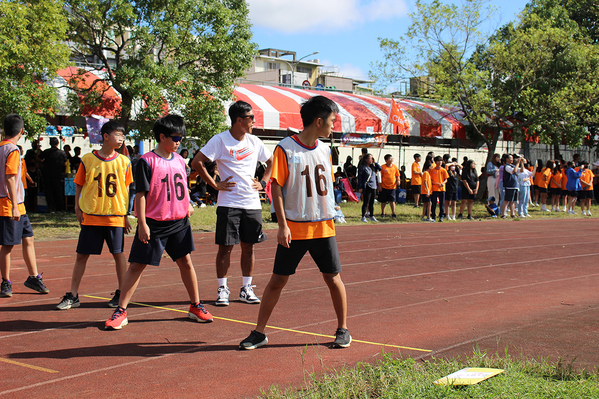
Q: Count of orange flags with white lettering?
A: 1